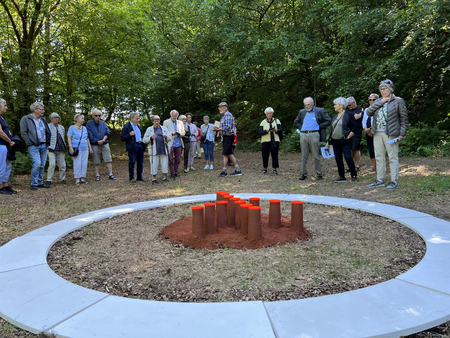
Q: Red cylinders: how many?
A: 13